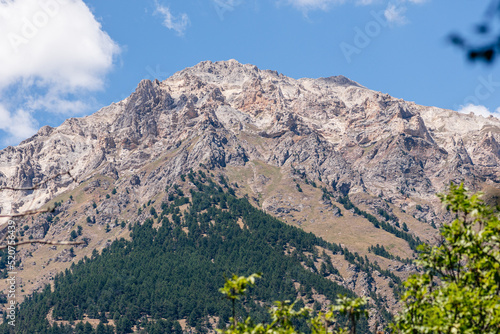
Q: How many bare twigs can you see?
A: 3